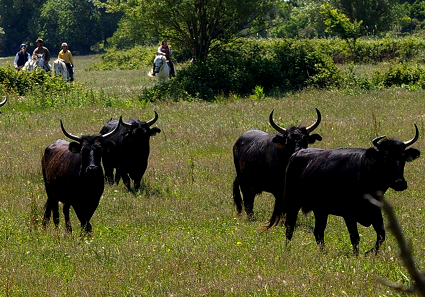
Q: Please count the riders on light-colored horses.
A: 4